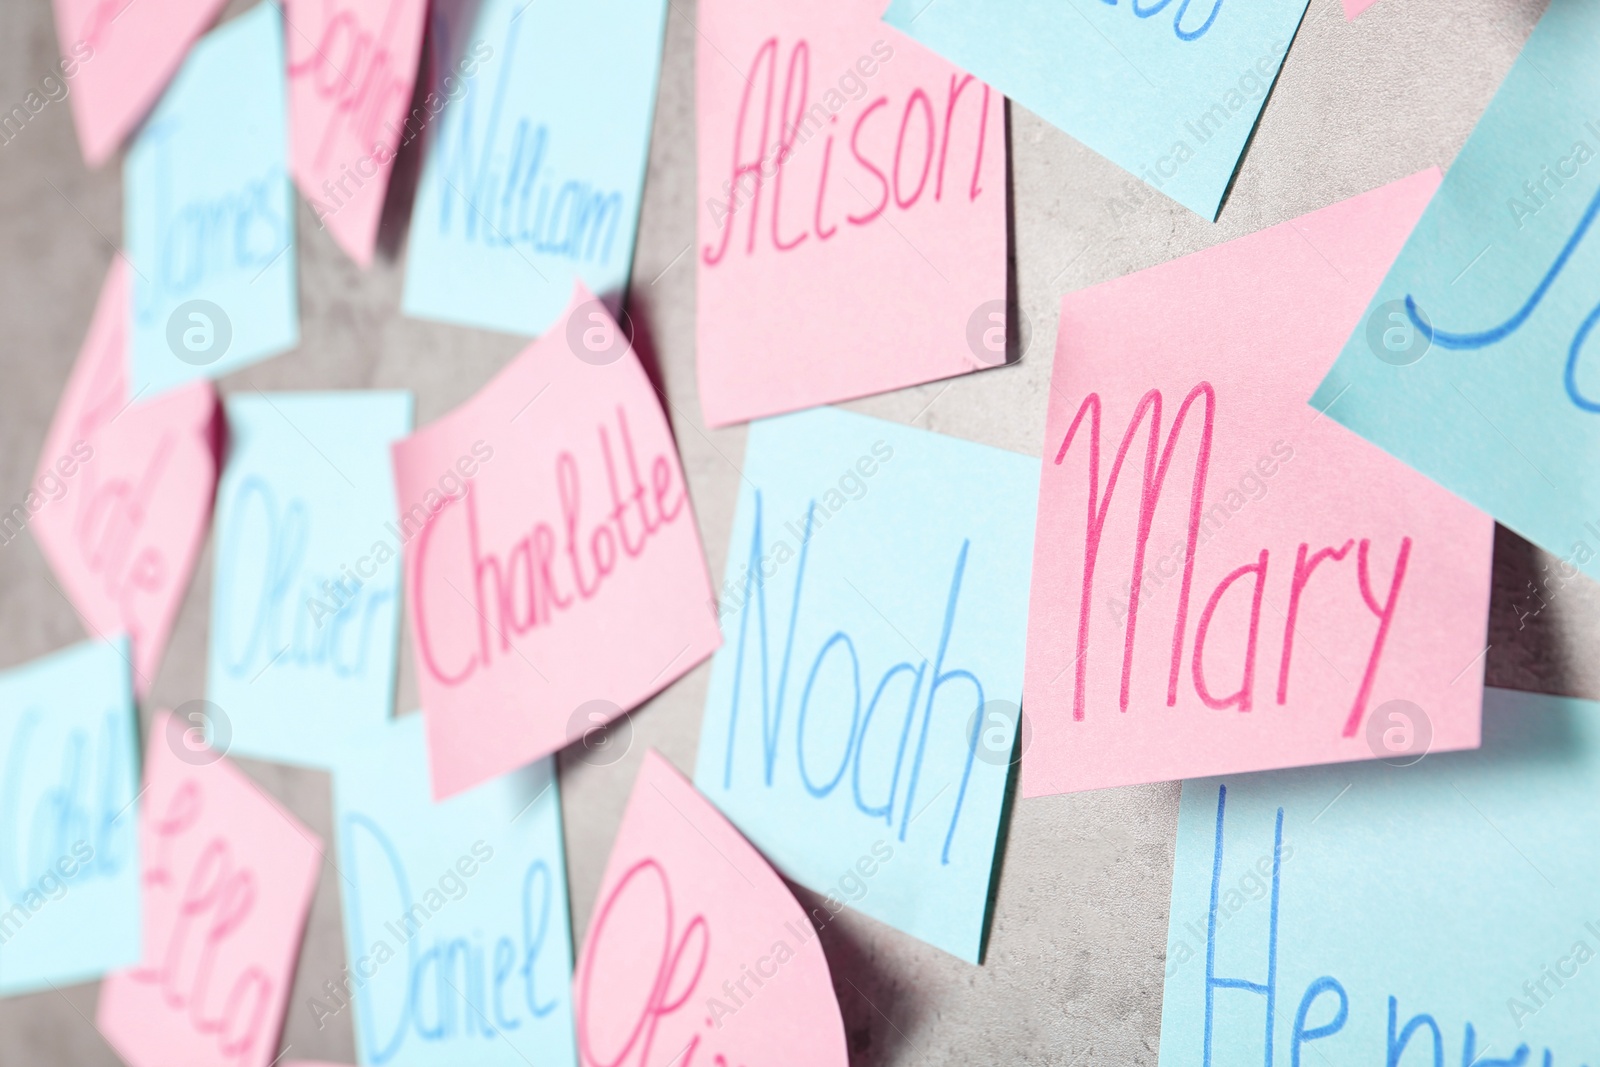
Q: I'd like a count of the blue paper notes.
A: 9